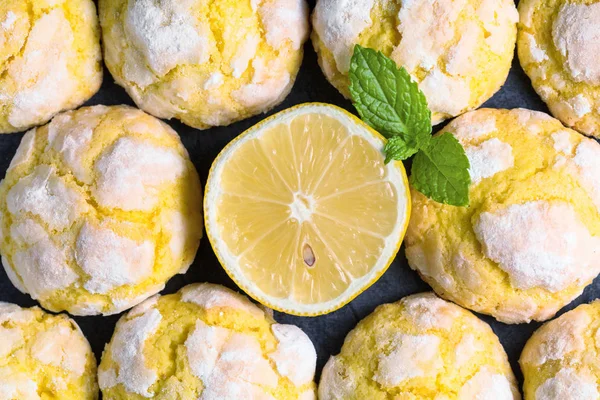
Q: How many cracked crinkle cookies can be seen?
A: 10